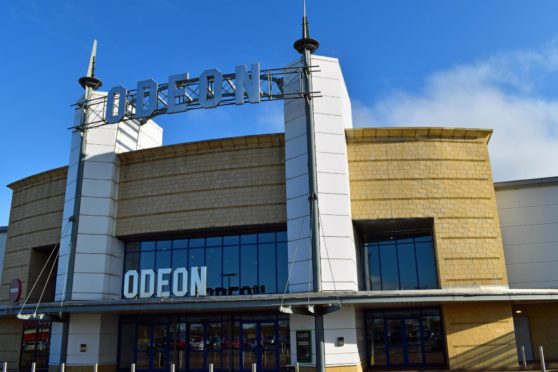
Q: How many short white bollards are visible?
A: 11